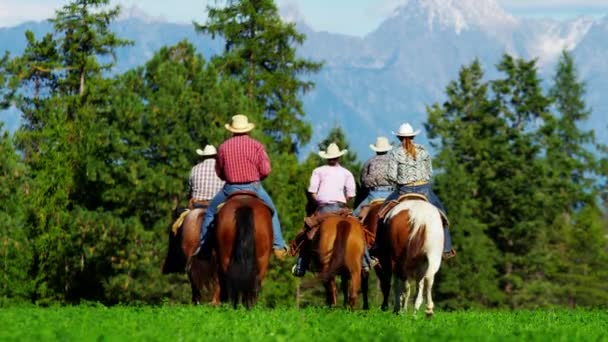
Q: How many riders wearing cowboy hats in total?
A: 5